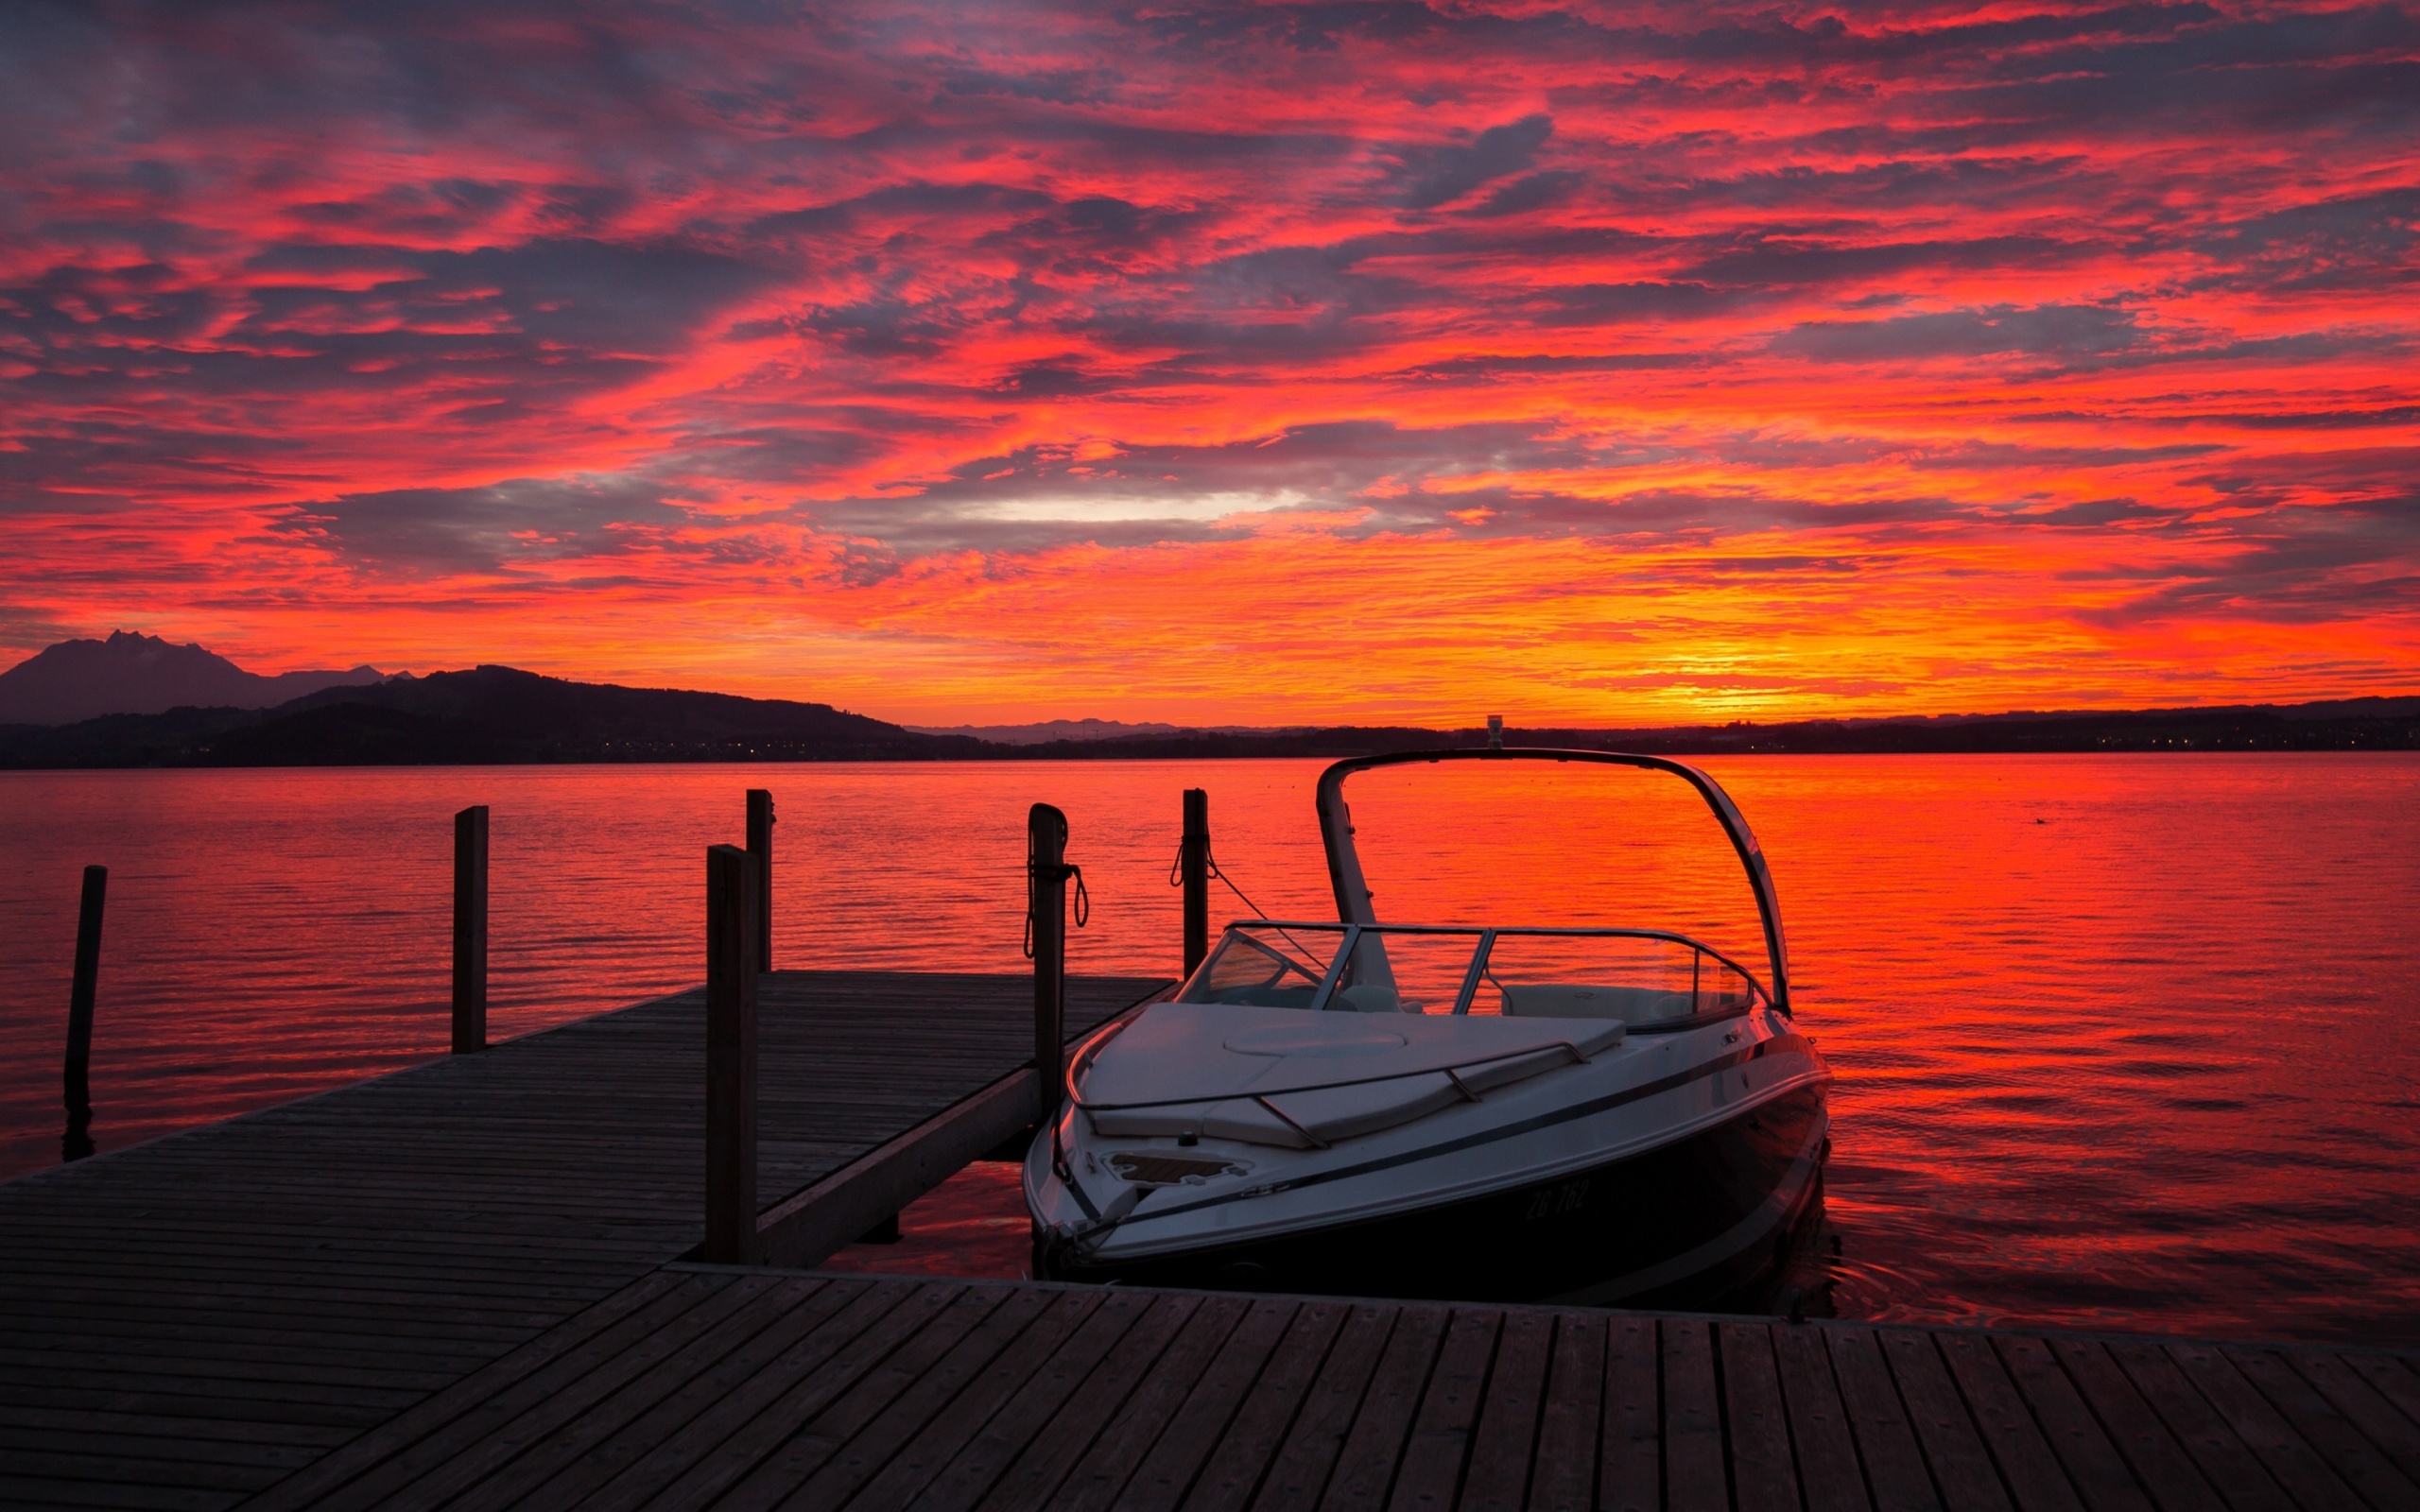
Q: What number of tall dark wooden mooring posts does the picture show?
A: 6